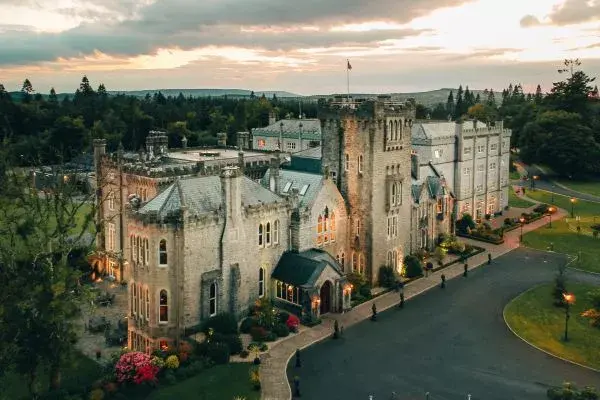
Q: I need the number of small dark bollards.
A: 8